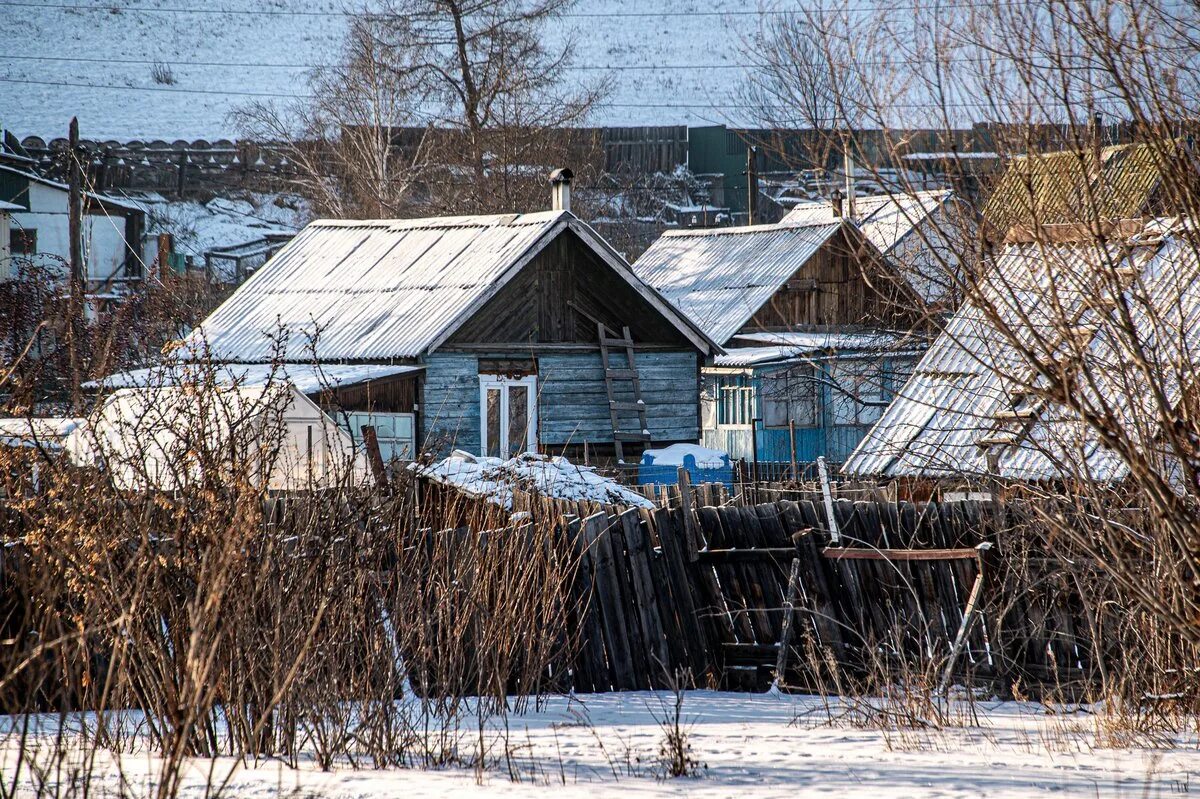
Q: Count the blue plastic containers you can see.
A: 1